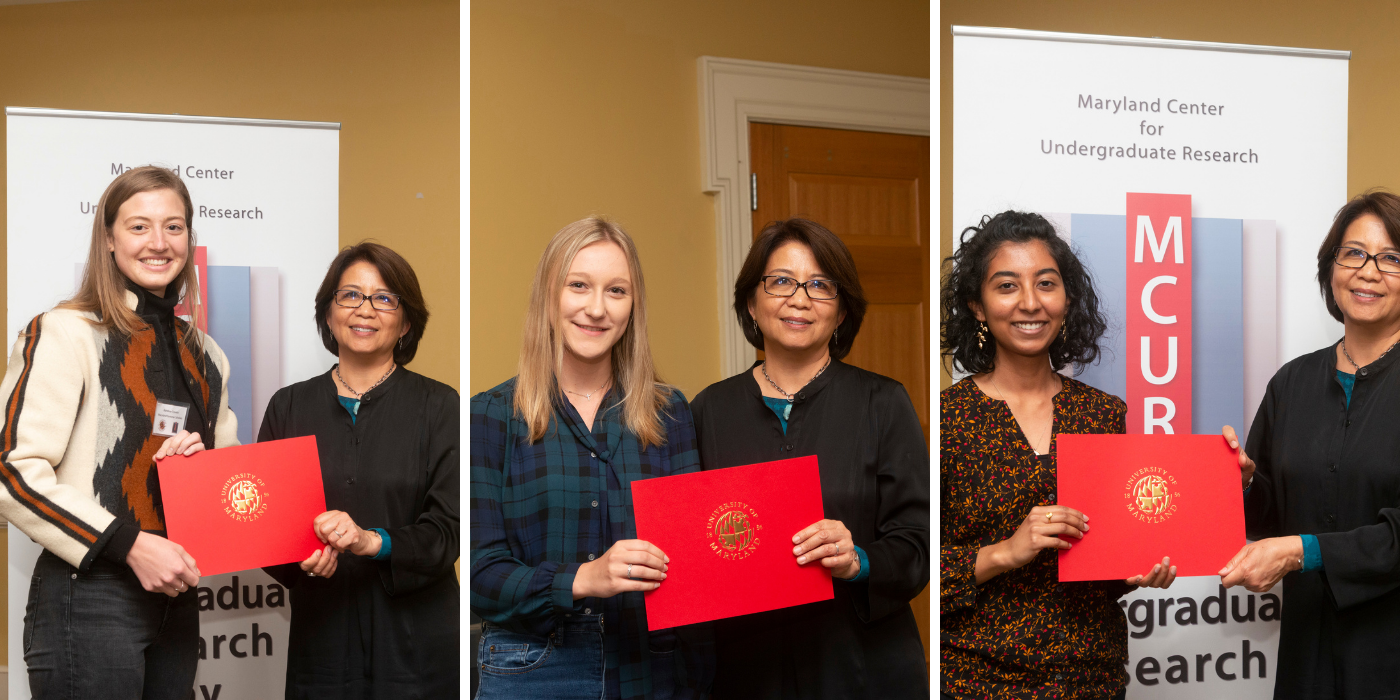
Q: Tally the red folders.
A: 3